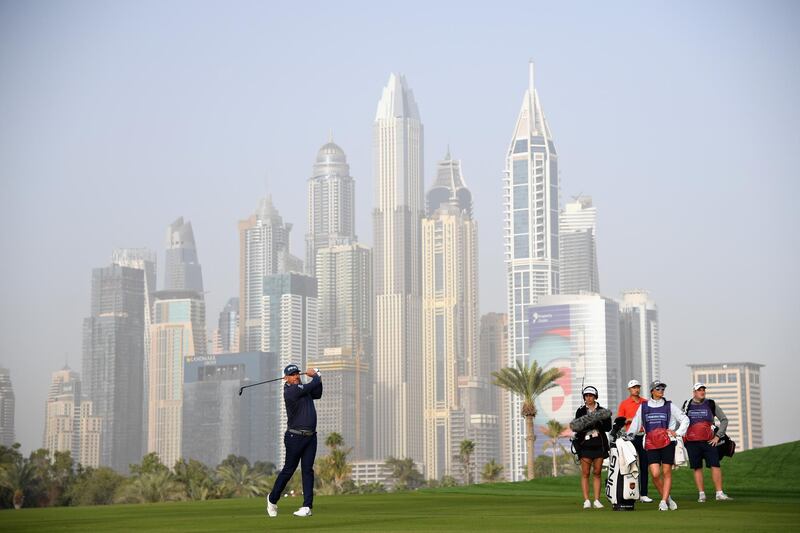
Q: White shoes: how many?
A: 9